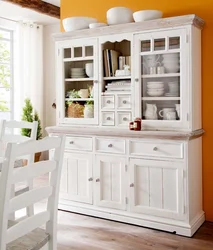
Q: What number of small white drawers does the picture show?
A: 4